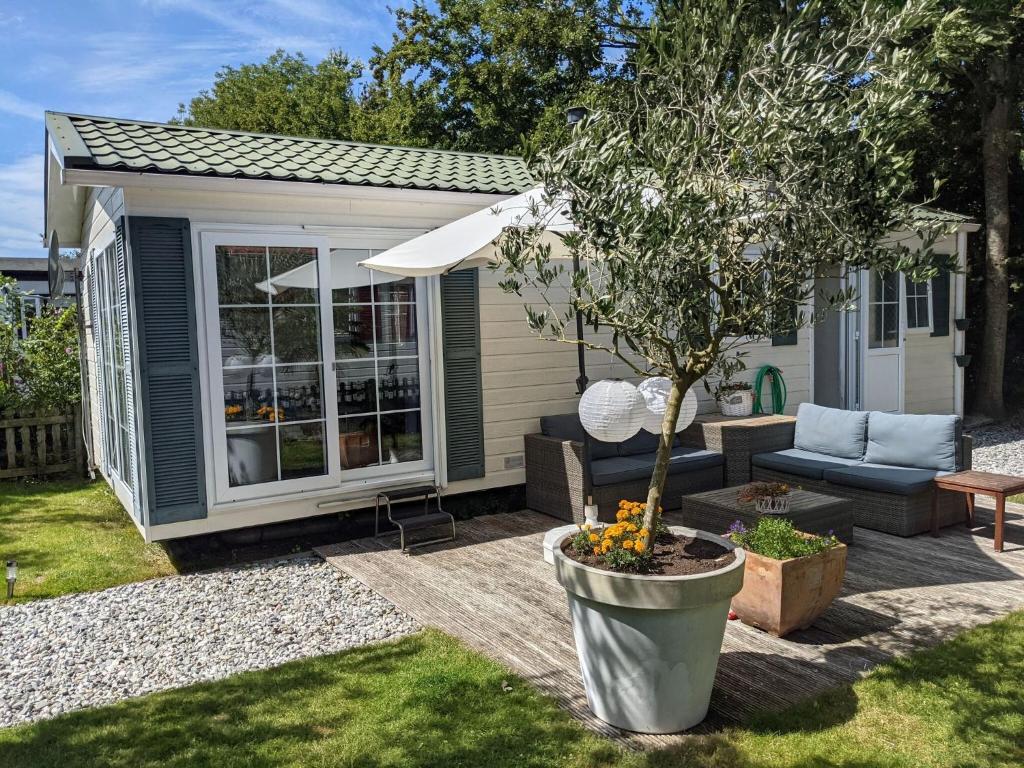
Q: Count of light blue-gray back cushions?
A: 2